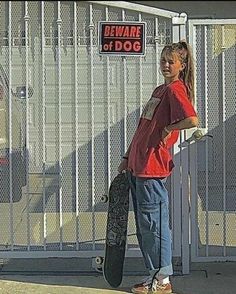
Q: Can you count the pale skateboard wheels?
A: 2